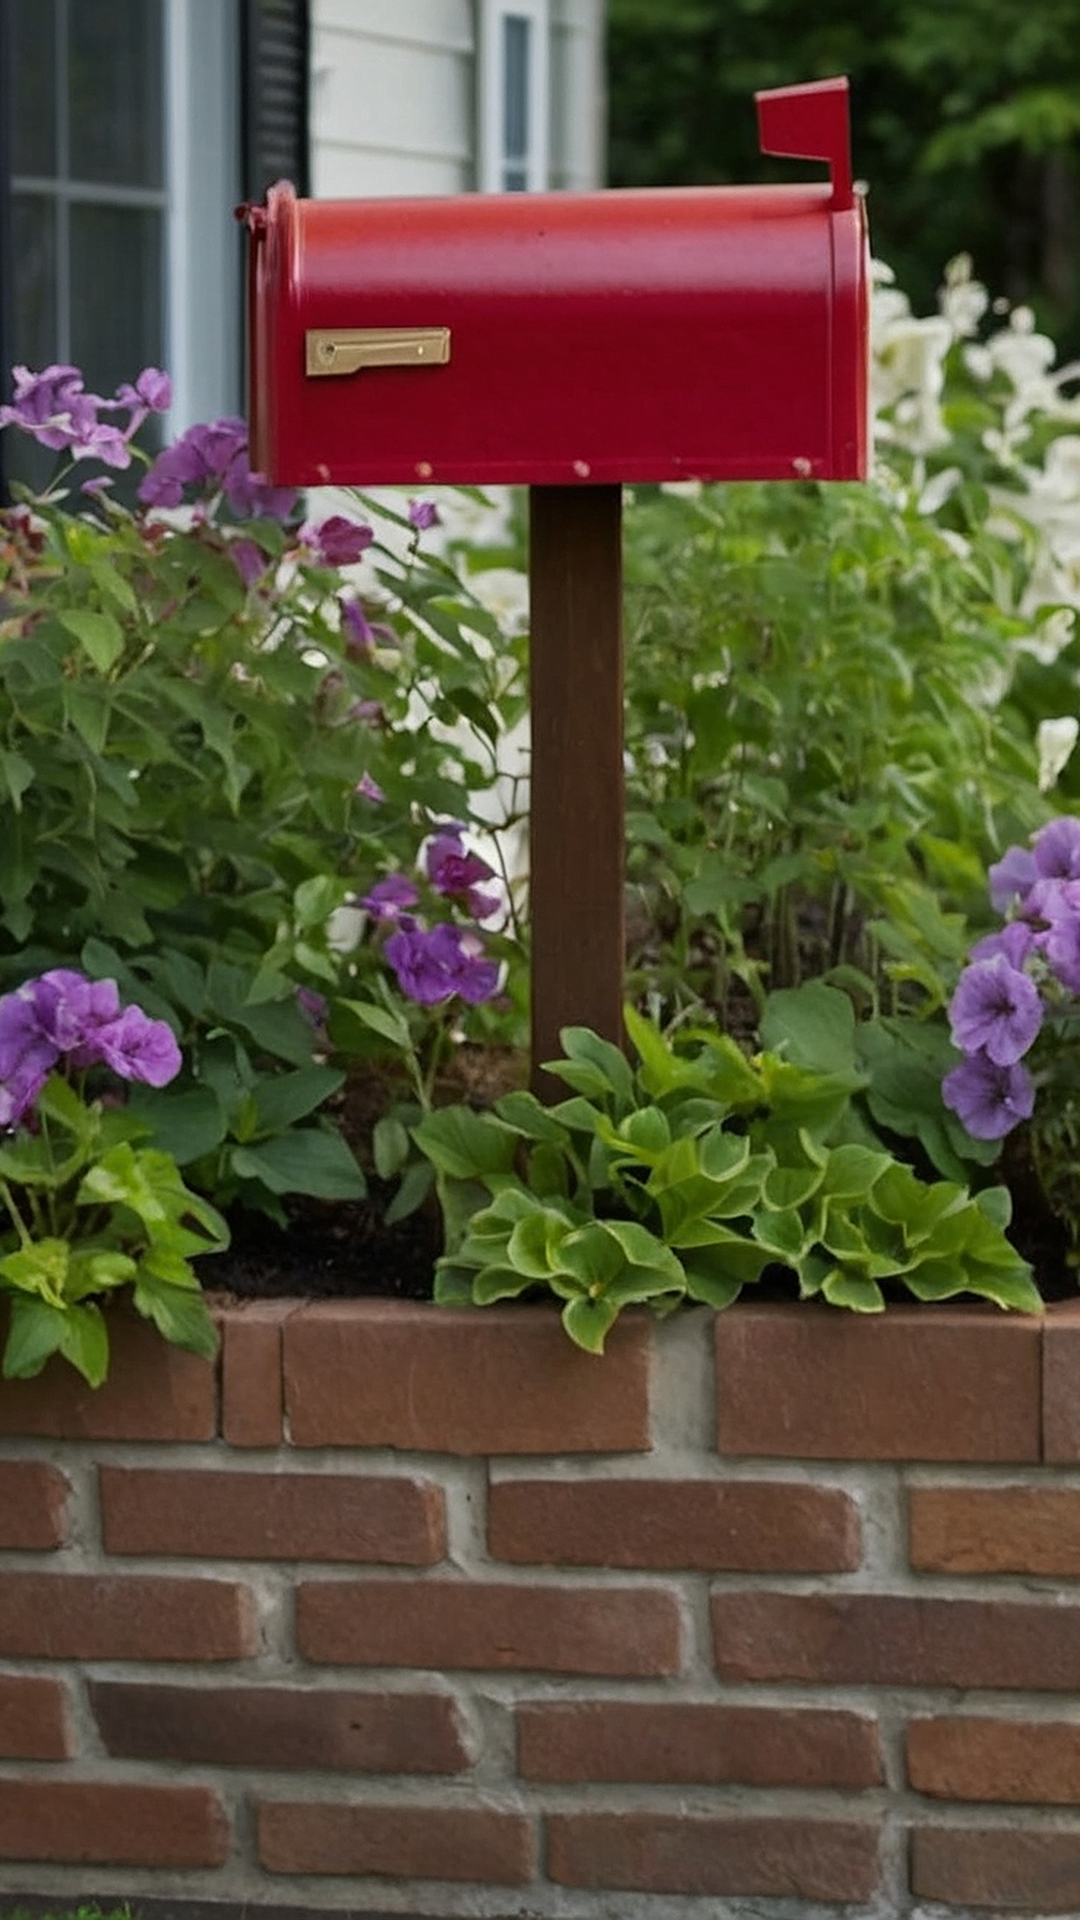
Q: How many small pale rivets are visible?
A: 4